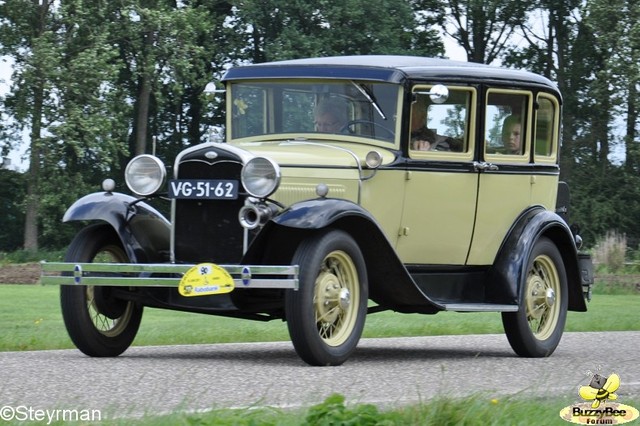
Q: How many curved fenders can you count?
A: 3